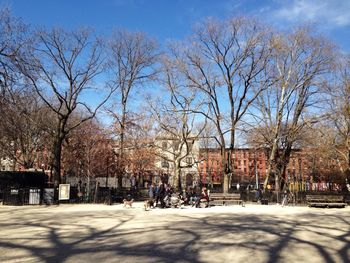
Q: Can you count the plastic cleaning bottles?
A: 0